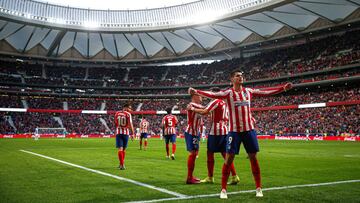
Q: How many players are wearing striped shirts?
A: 6